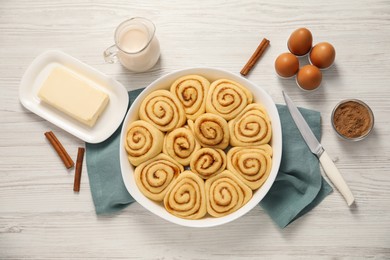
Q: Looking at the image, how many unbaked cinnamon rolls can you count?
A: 12